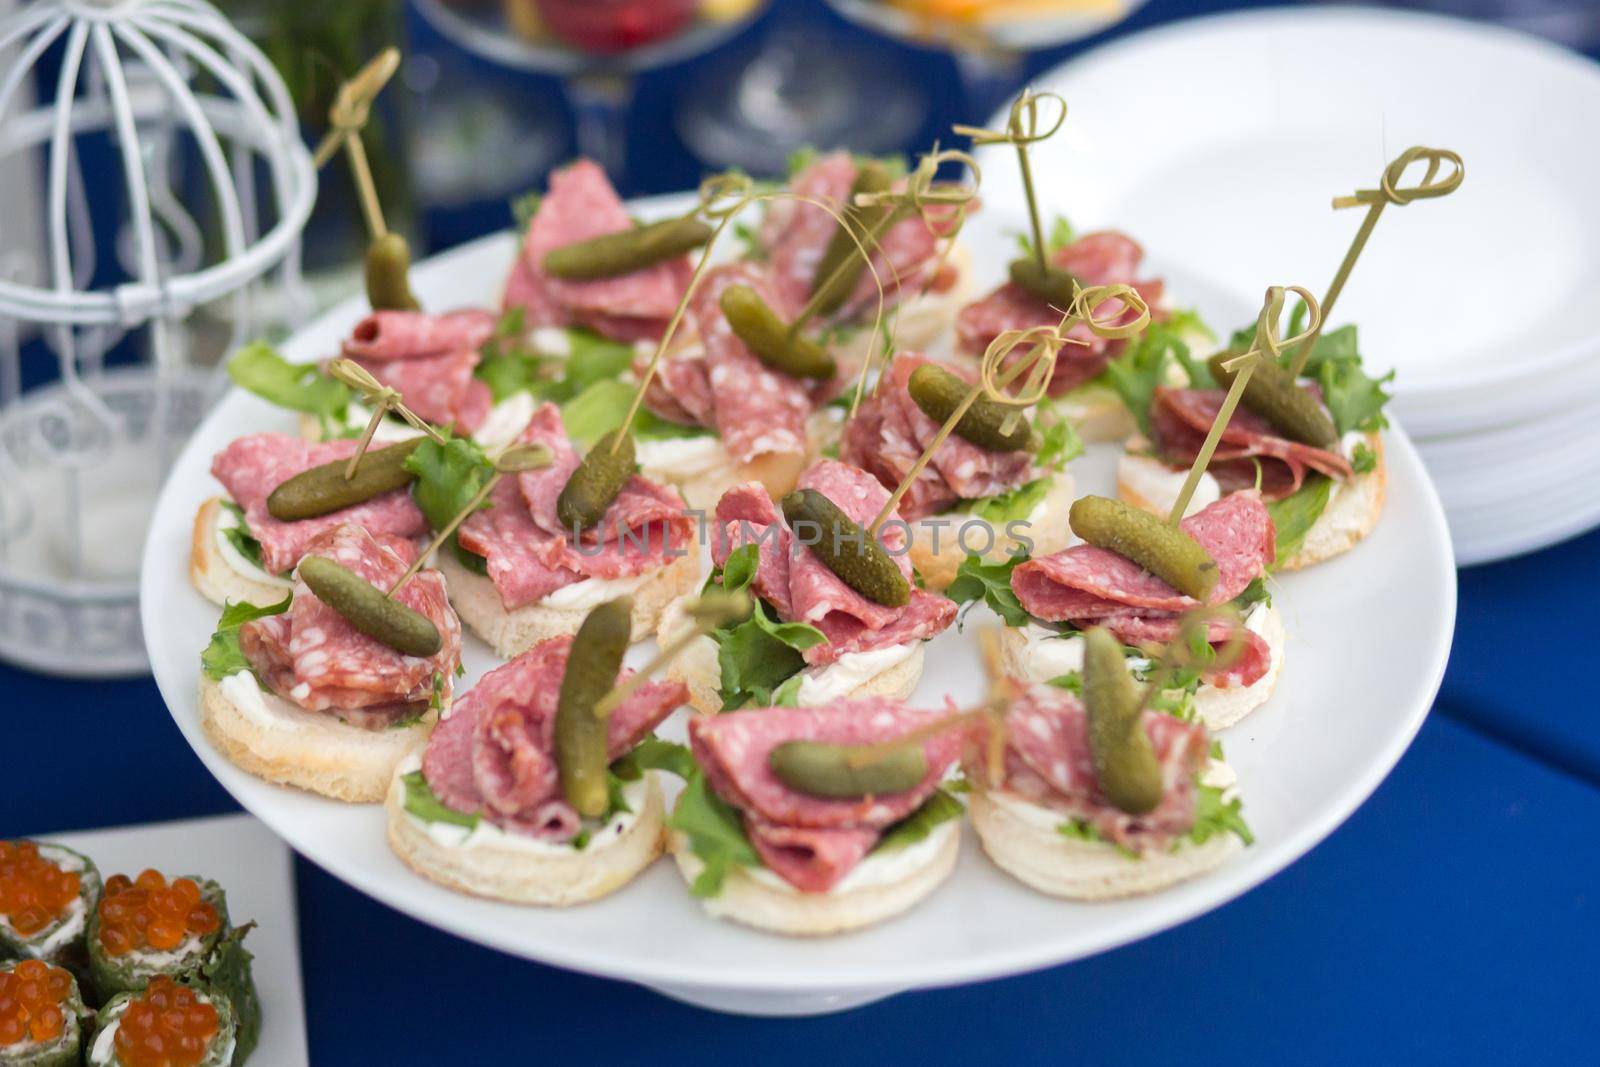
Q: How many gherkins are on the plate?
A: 15